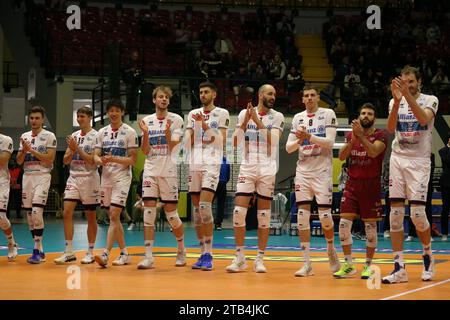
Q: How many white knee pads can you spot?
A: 15